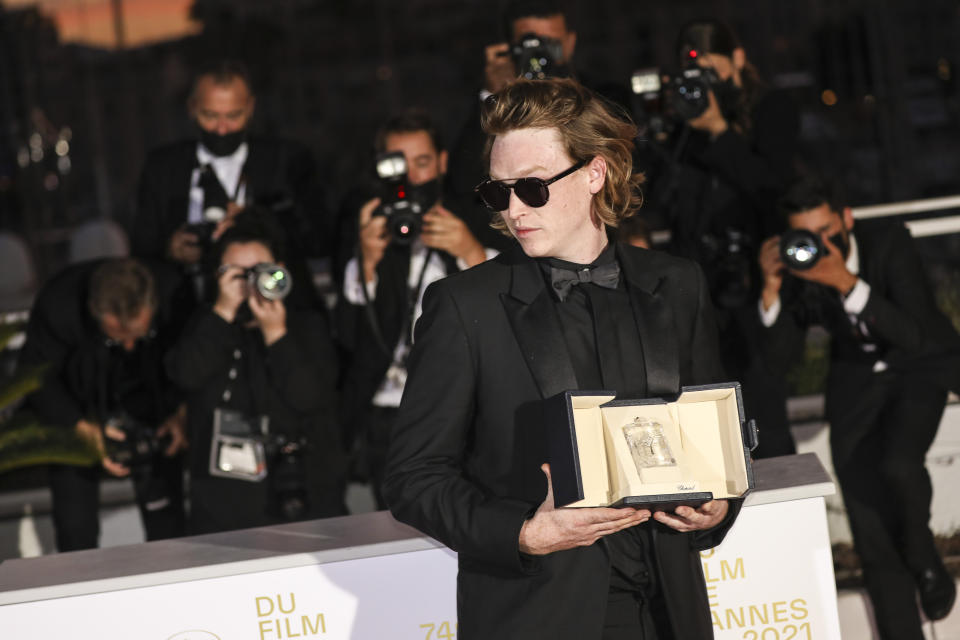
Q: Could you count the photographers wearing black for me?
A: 7